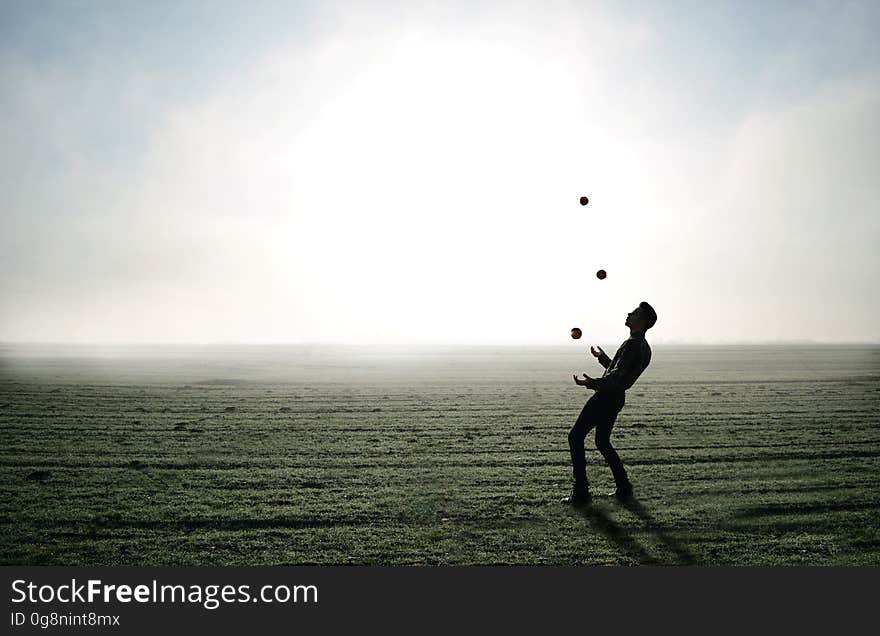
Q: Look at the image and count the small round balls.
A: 3